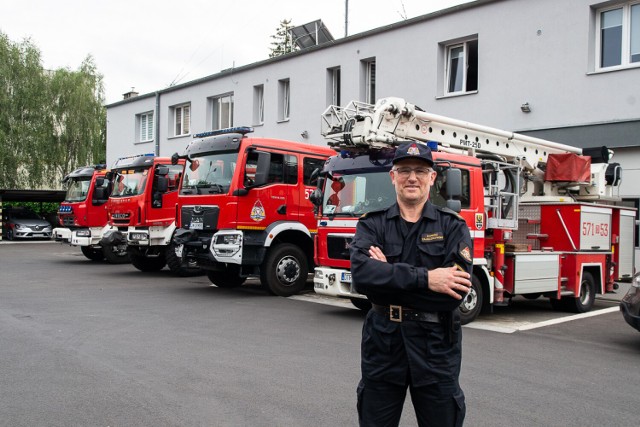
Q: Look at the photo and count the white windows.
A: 9